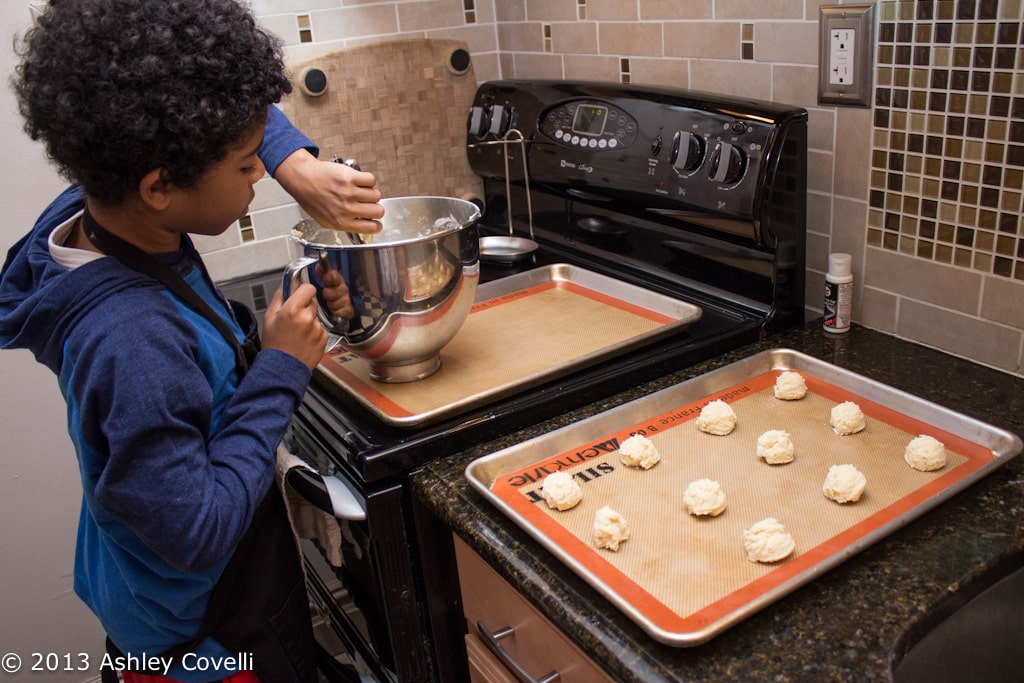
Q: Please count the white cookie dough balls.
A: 11